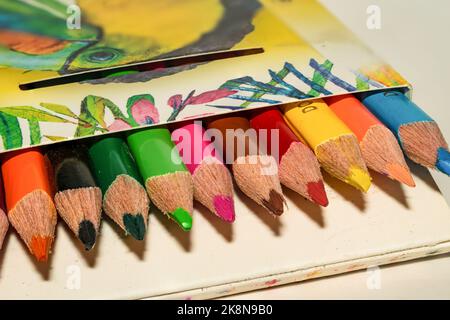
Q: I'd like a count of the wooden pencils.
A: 11